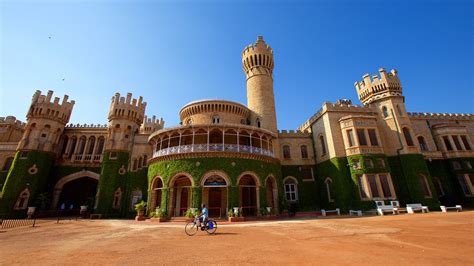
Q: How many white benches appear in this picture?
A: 5